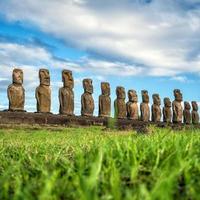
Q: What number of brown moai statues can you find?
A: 13